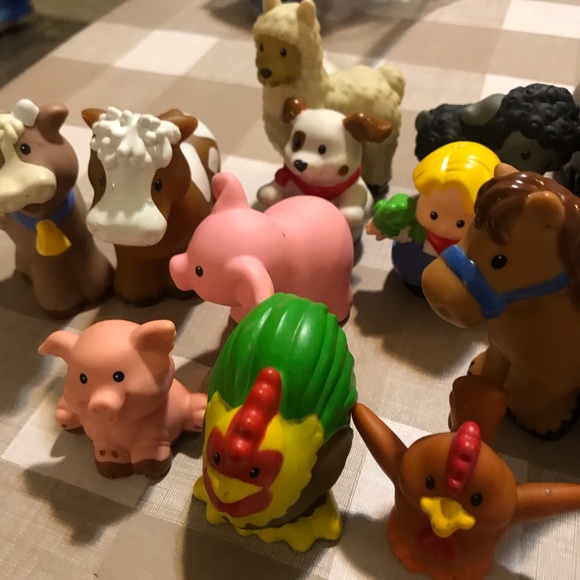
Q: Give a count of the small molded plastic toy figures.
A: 11